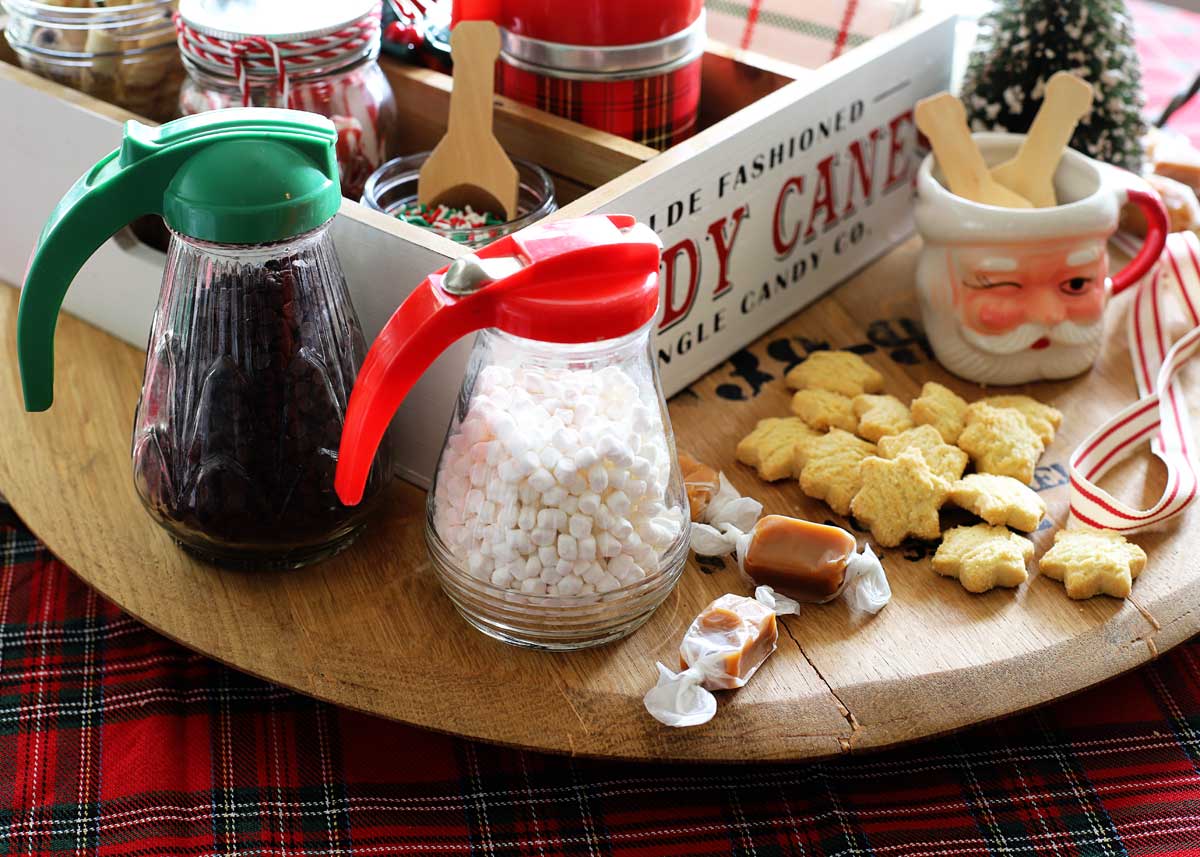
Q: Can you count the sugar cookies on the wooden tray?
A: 13